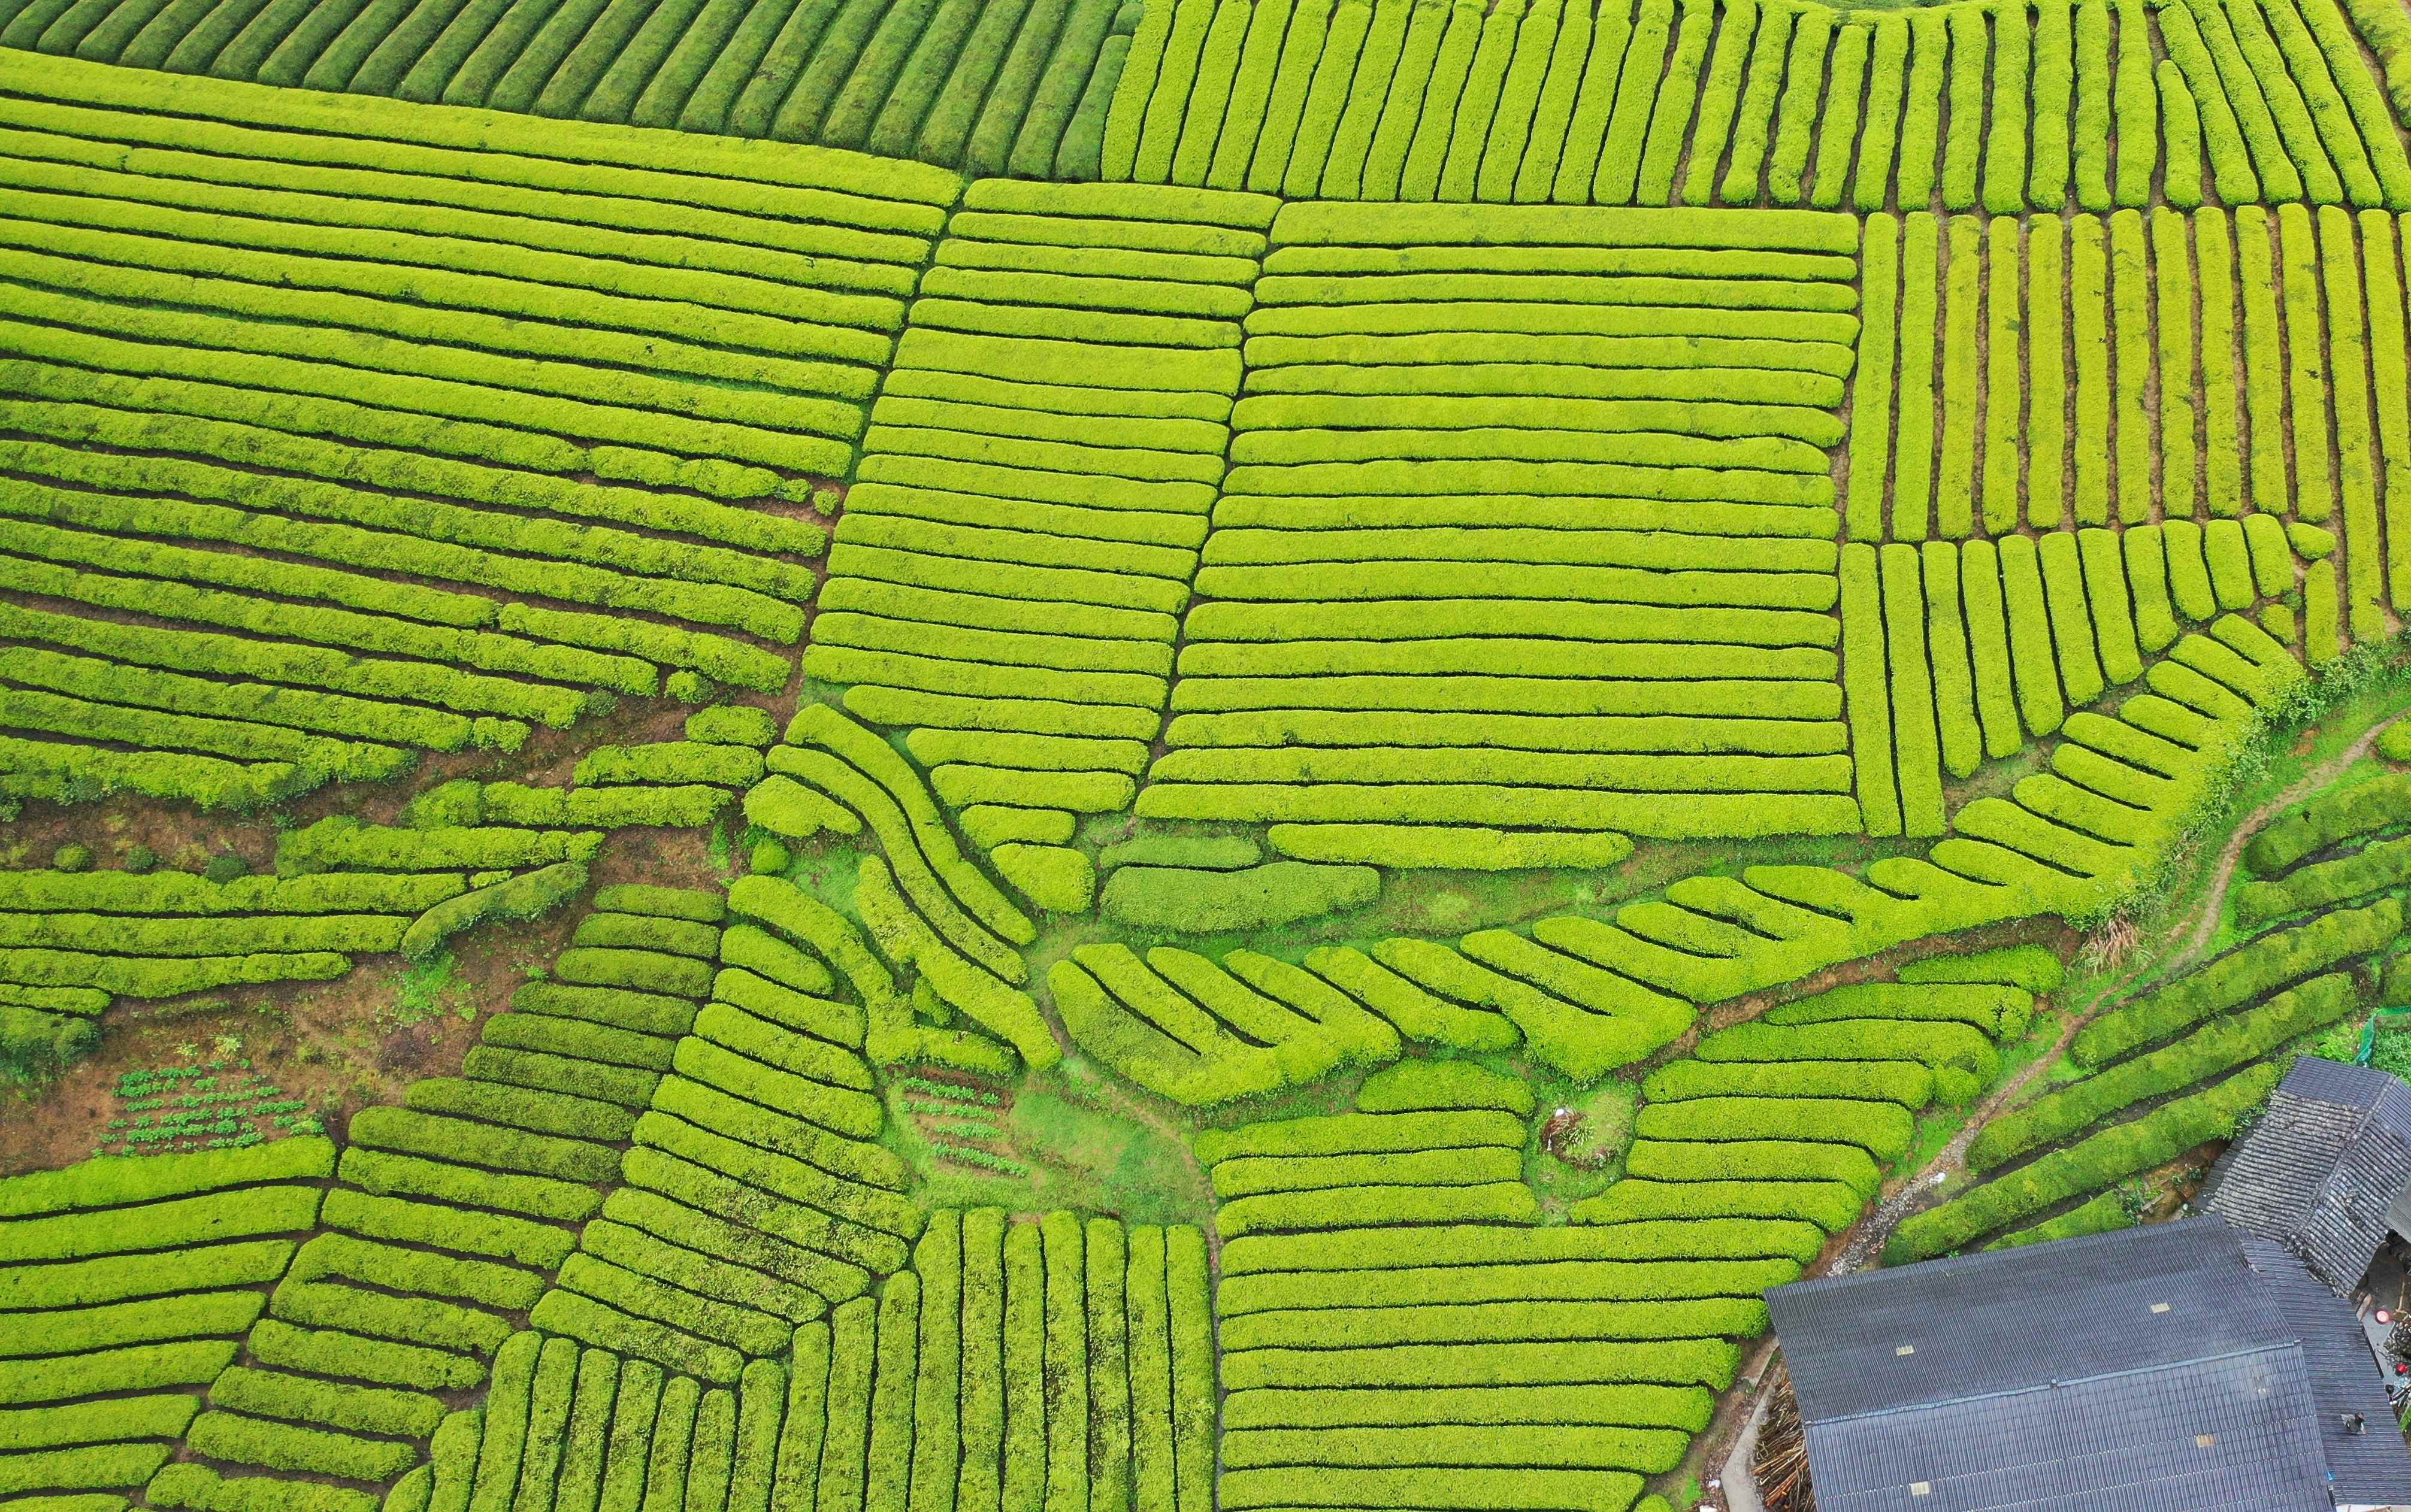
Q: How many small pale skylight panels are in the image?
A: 4